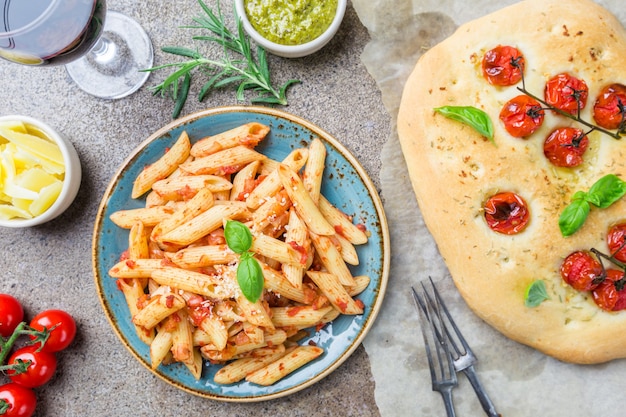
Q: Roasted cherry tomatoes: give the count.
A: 9